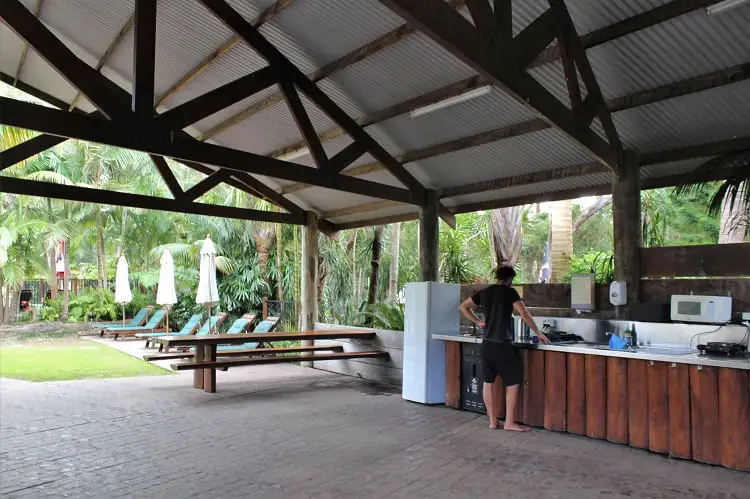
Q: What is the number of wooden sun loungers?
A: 6